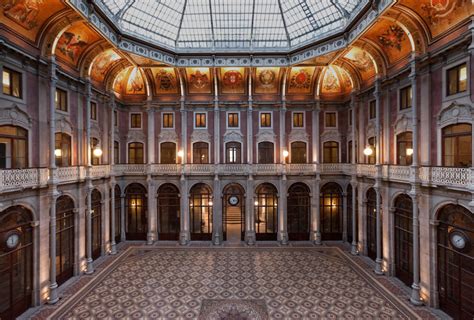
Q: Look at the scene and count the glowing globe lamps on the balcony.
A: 6